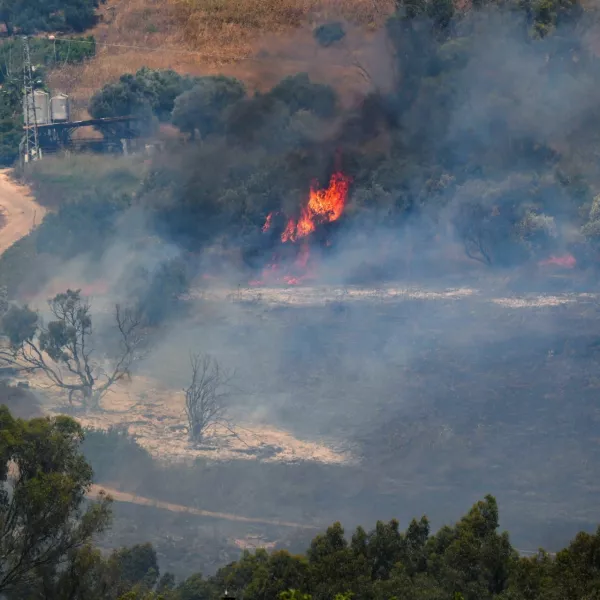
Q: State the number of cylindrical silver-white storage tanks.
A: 2